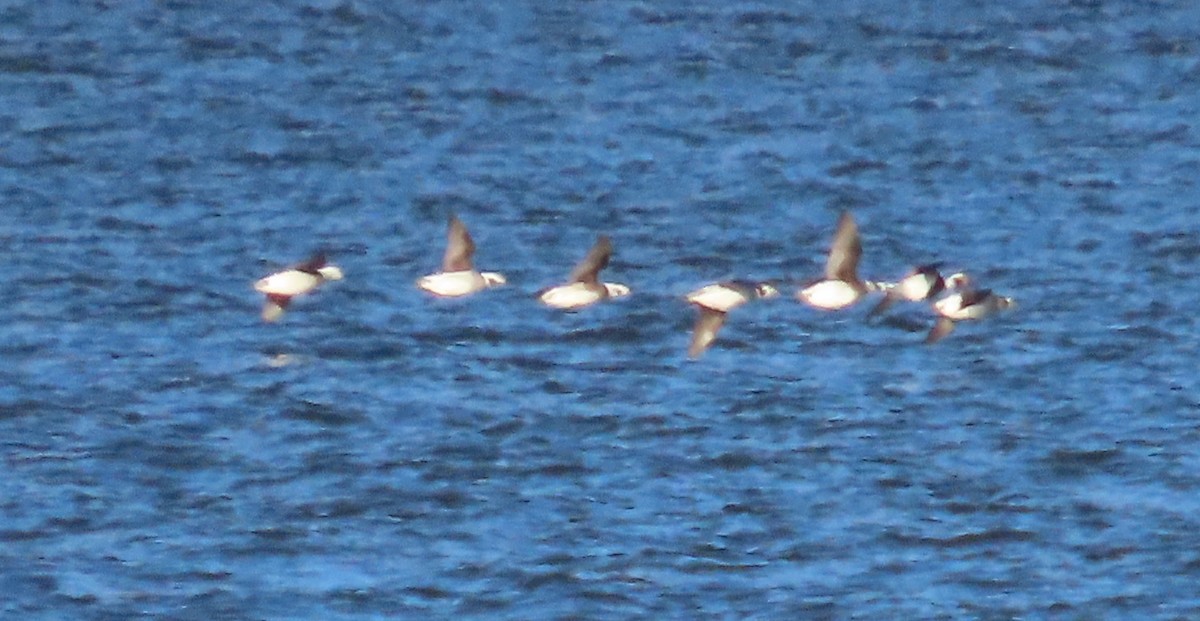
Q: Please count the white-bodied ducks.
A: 7